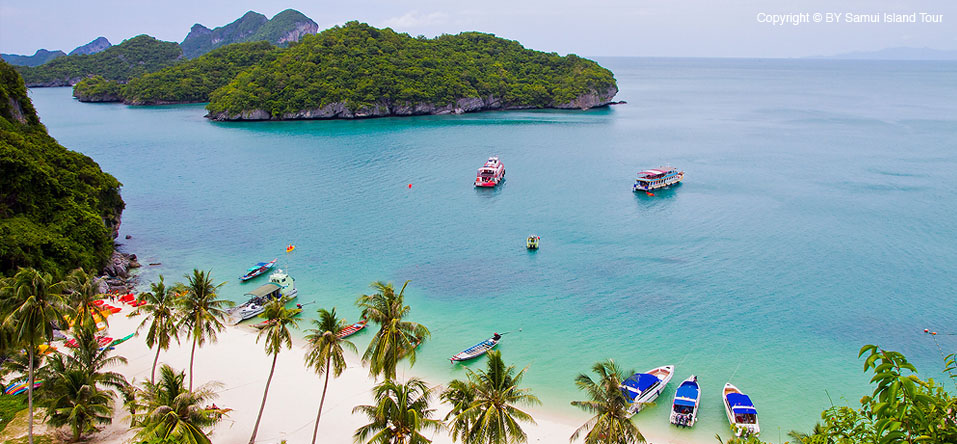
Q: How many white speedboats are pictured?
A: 3